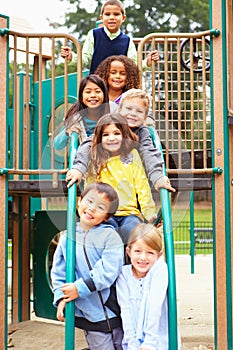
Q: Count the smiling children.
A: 7